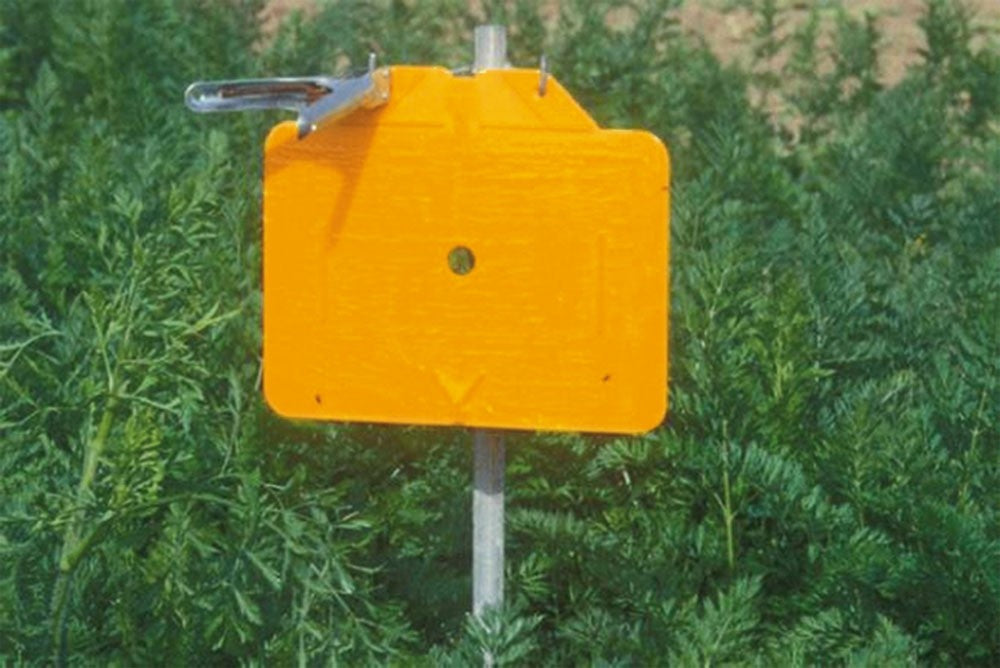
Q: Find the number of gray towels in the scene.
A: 0